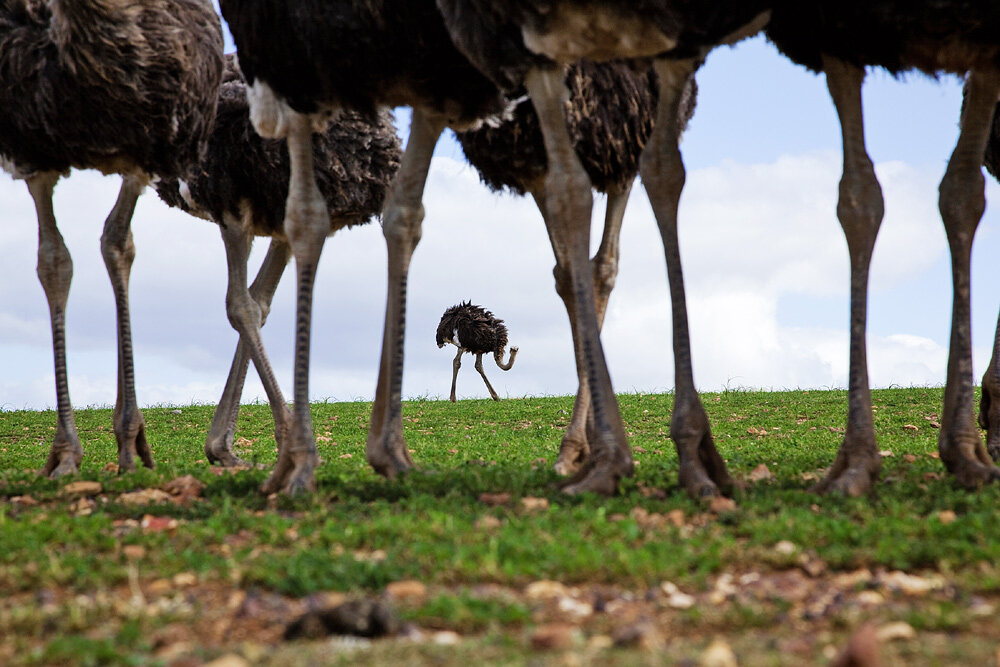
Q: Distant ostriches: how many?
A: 1